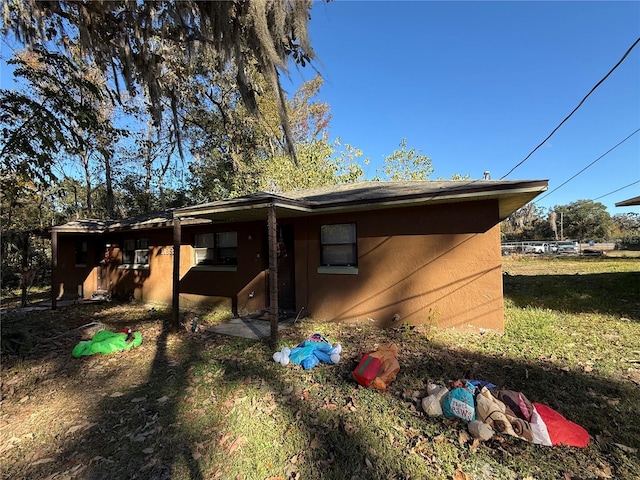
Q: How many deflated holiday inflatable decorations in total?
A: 4